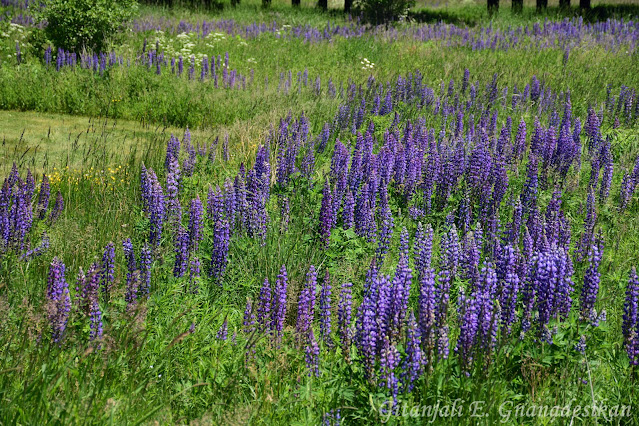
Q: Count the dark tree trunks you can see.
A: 10